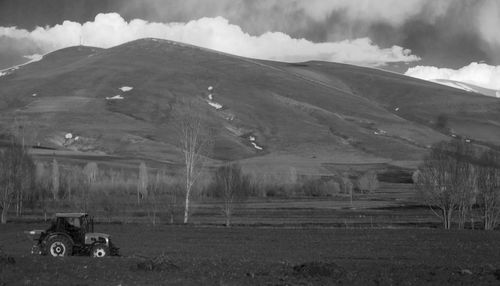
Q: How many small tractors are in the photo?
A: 1